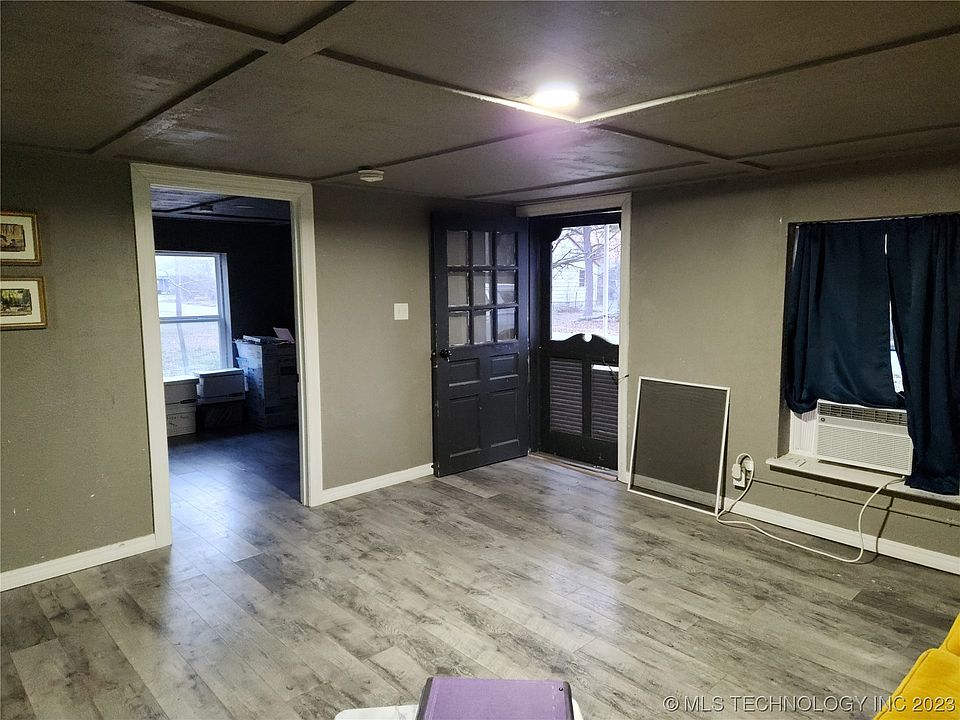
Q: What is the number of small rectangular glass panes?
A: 9